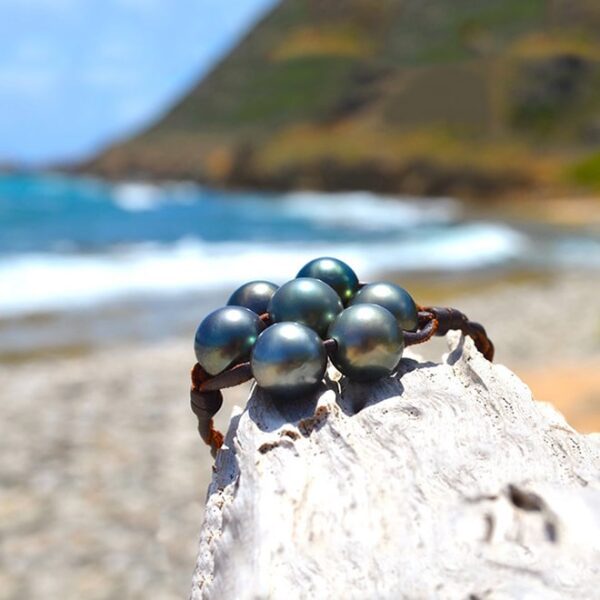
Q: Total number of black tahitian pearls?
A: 7